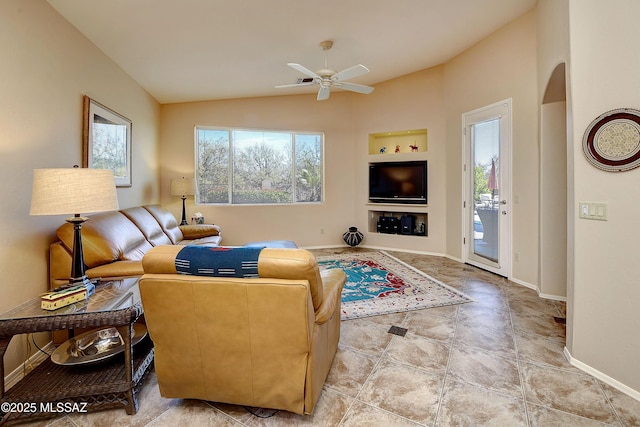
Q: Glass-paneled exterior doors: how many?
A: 1